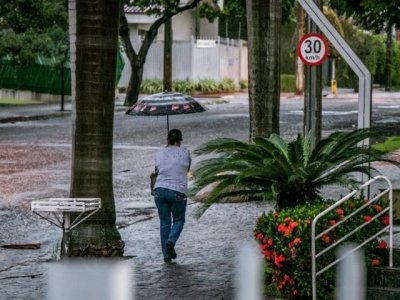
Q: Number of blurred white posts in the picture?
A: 3